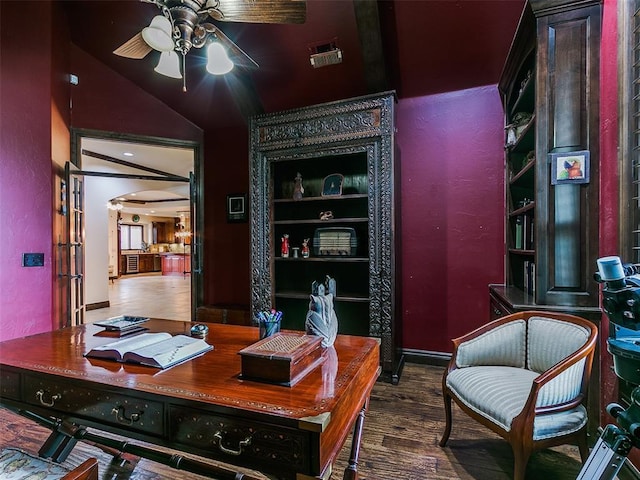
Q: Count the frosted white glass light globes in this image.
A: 3